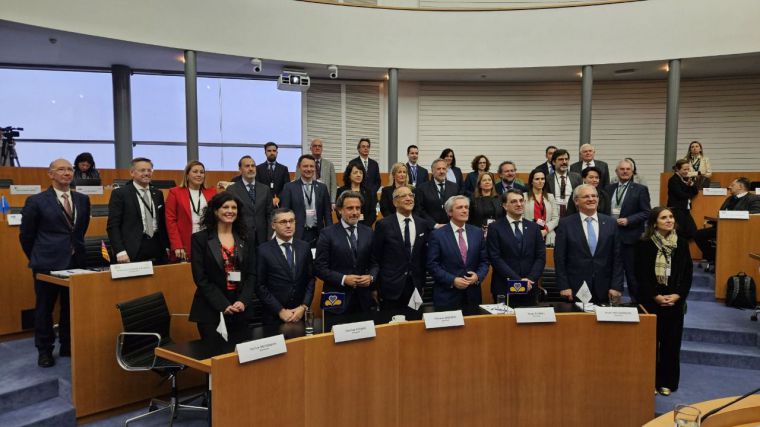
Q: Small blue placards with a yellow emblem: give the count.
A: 2